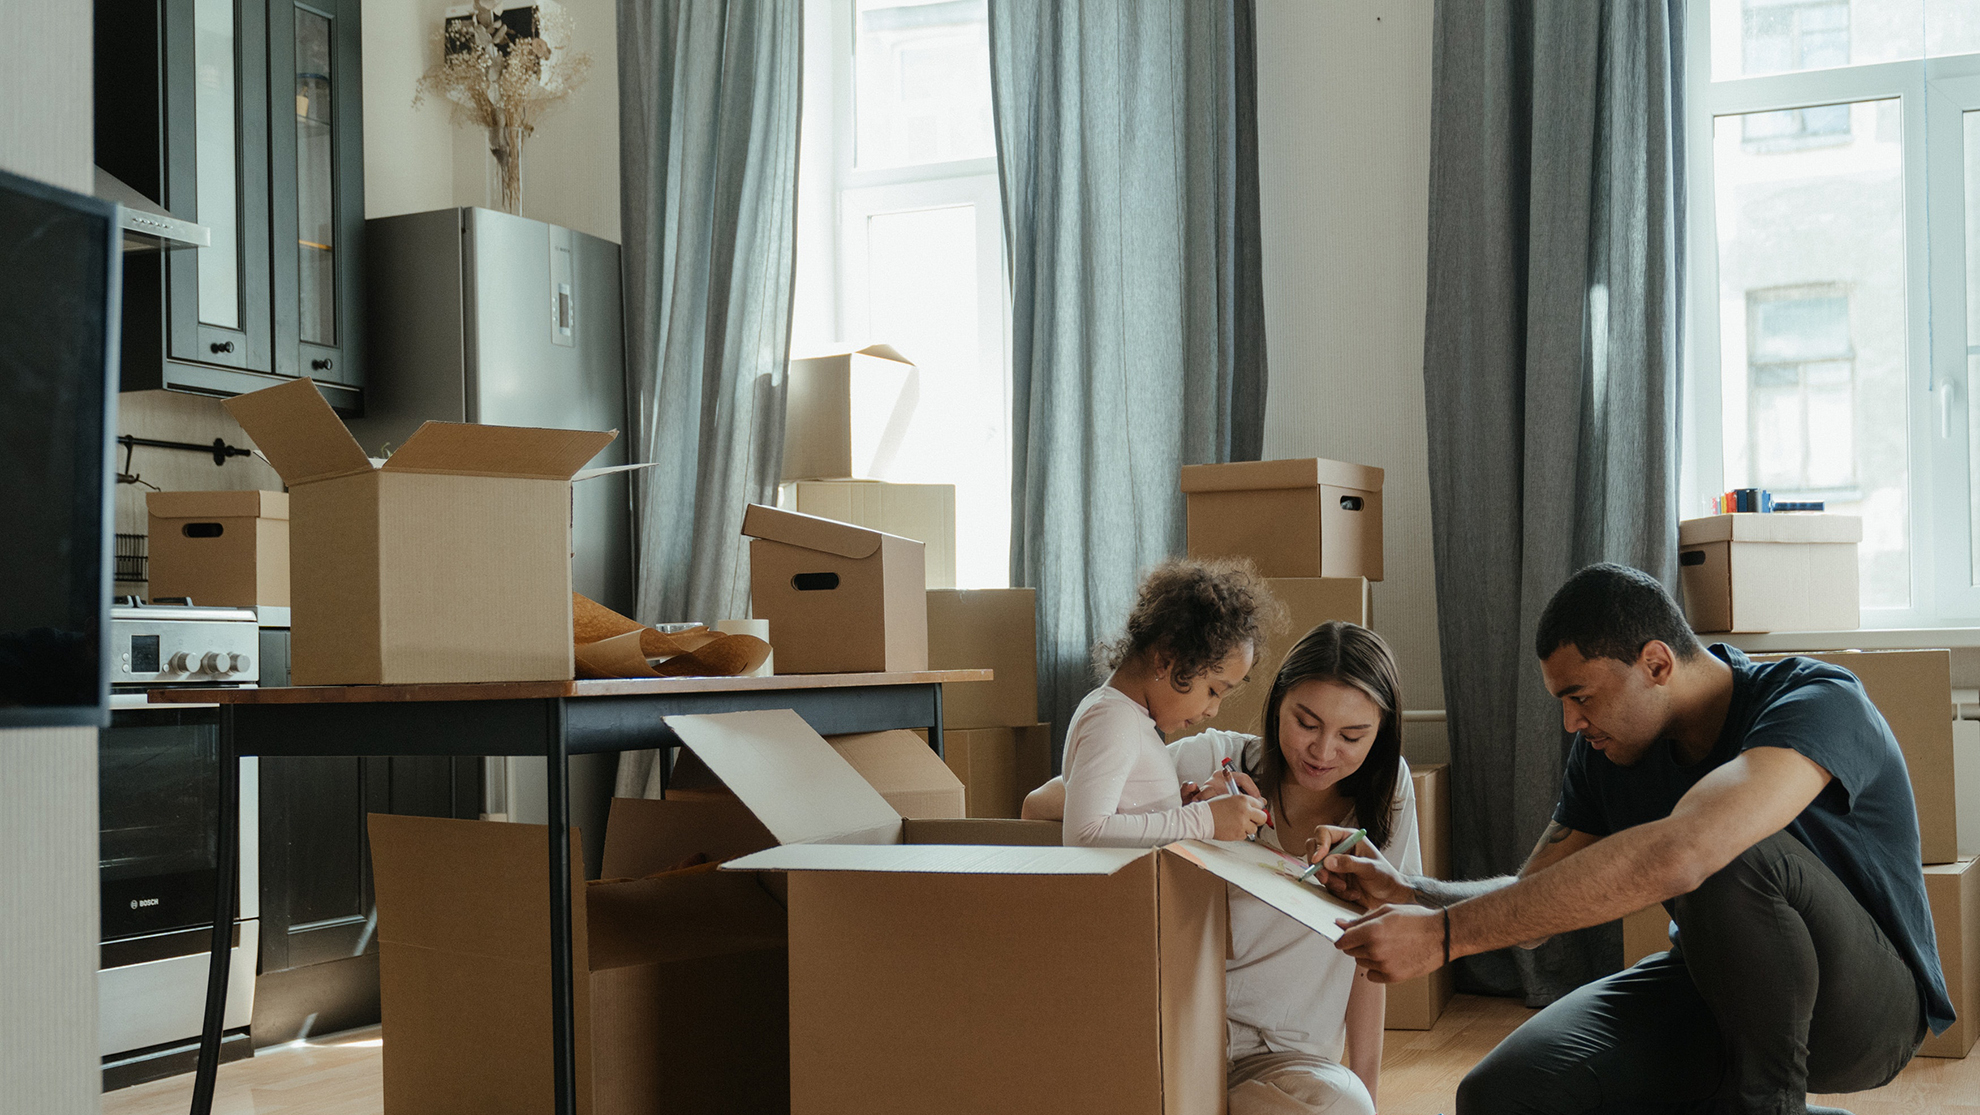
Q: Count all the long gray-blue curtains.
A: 3